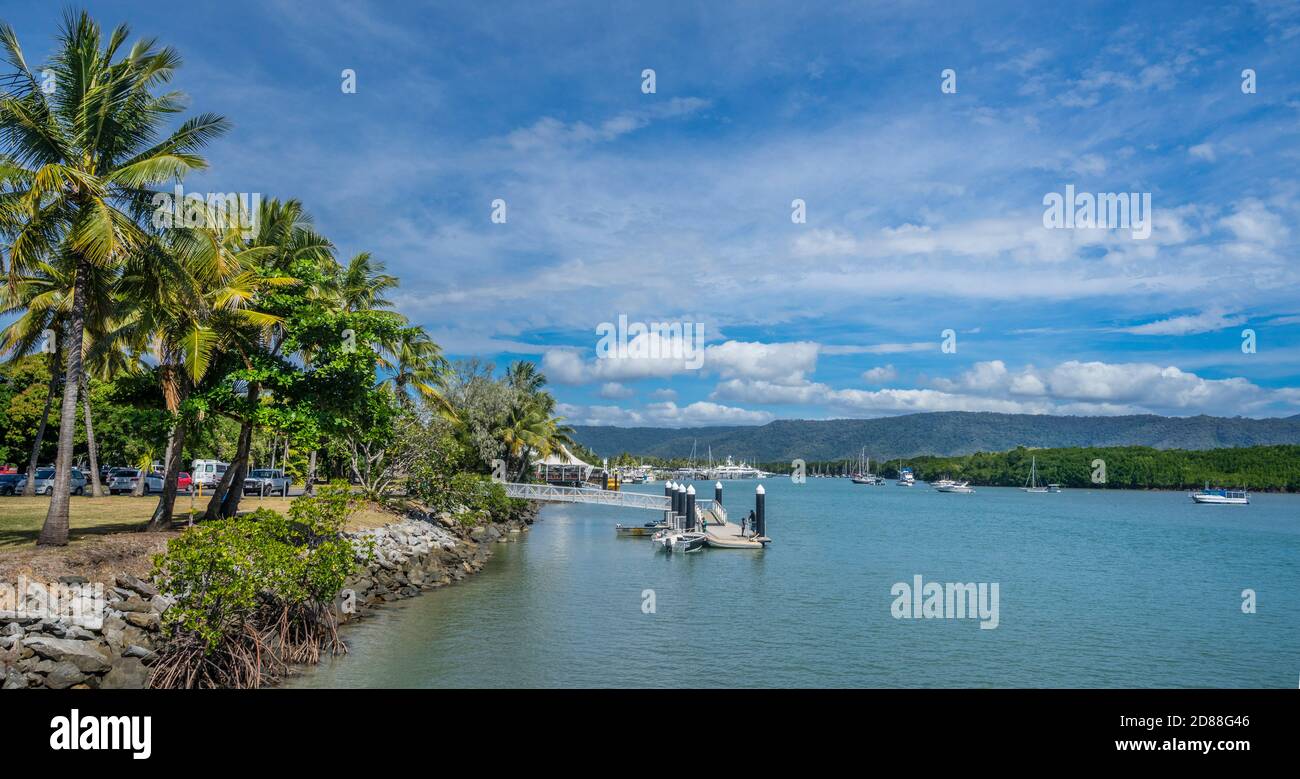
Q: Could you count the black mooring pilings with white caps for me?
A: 6